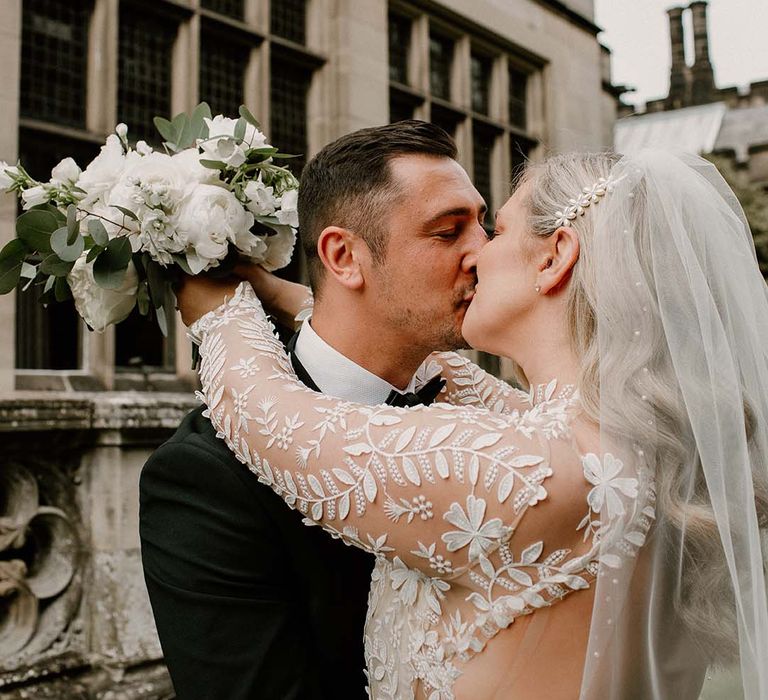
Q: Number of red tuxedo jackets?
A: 0